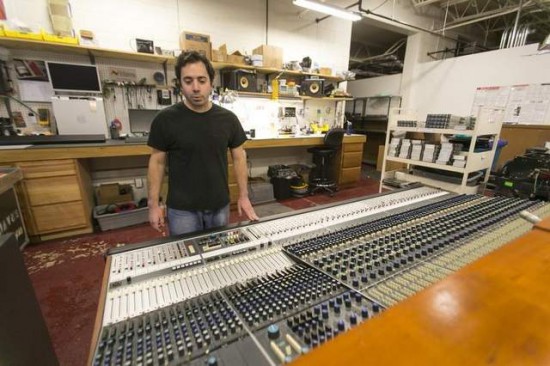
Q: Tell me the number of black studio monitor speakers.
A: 2